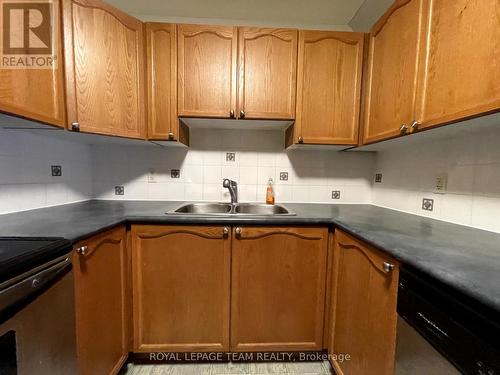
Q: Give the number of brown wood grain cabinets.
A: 12